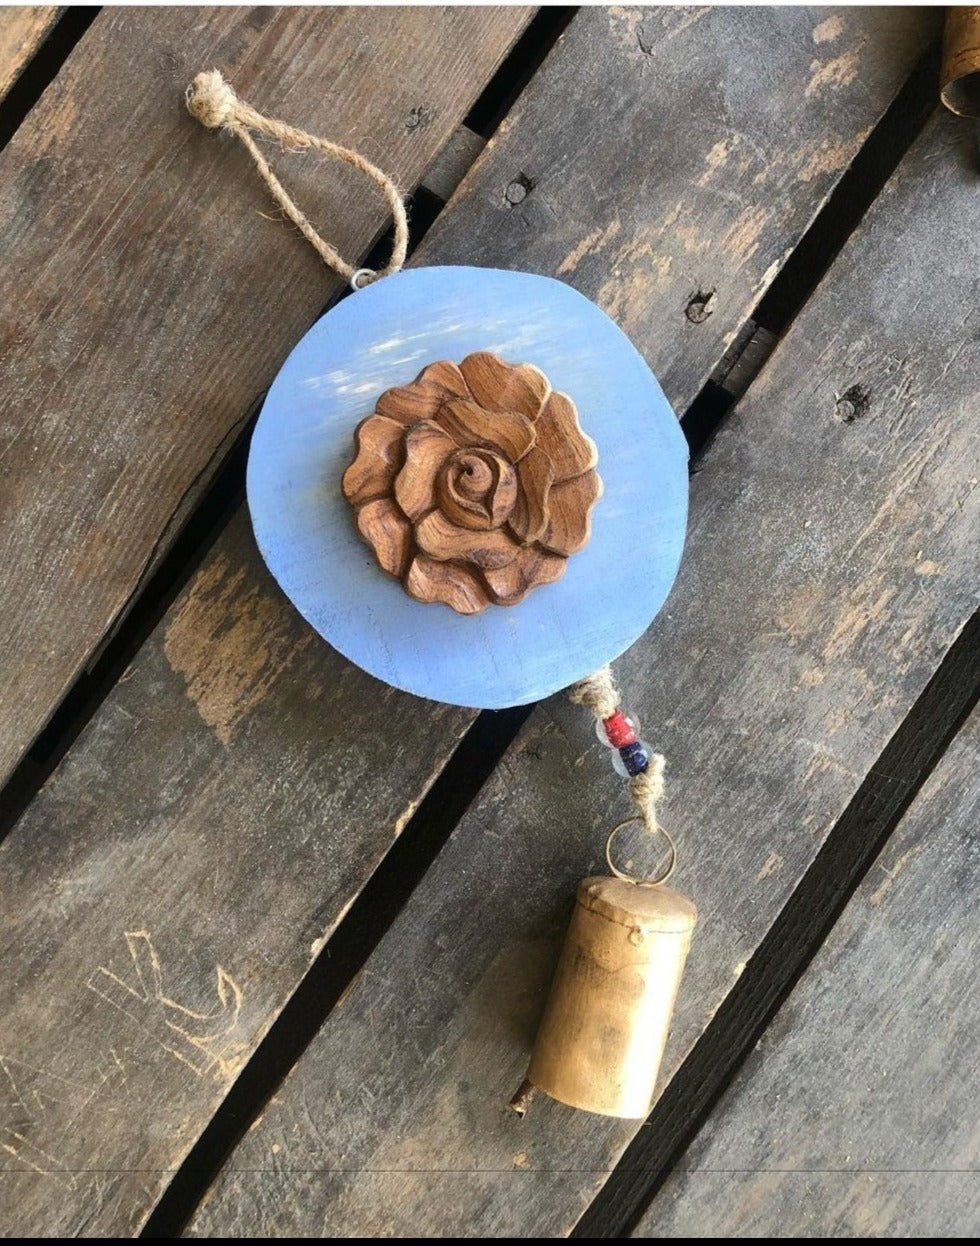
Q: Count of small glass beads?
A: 2